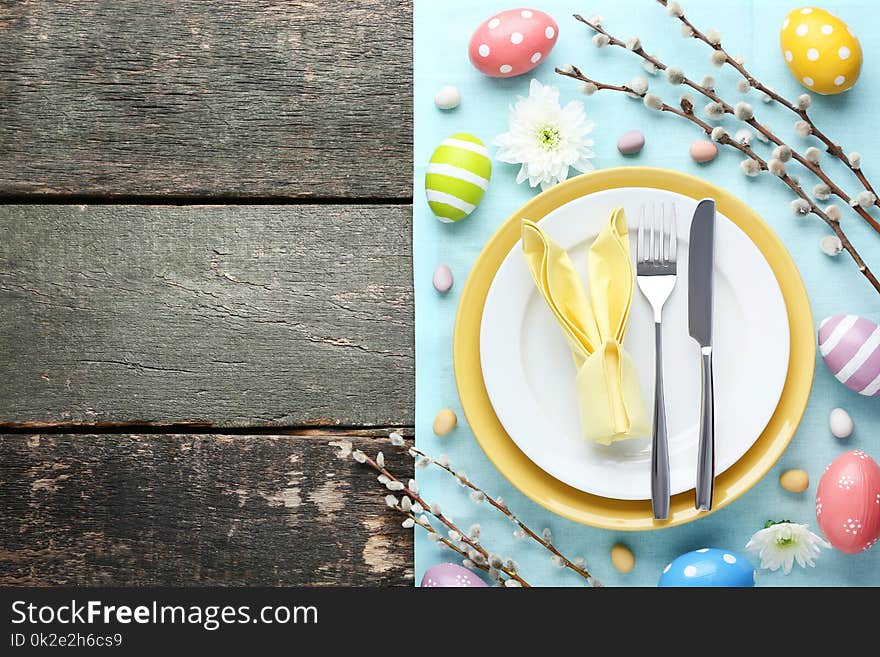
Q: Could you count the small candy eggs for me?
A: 8